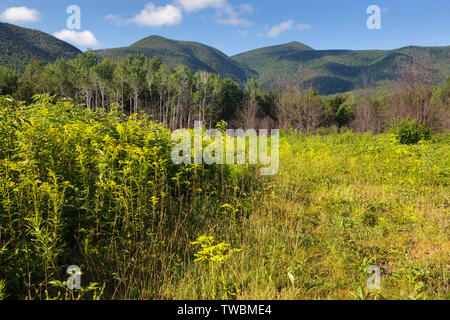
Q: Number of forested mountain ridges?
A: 3